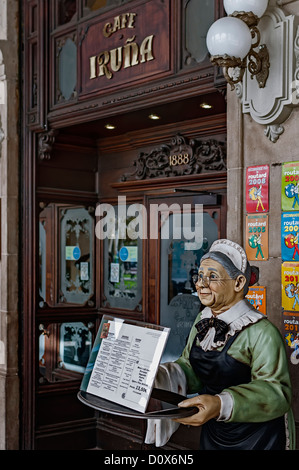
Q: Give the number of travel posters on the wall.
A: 7